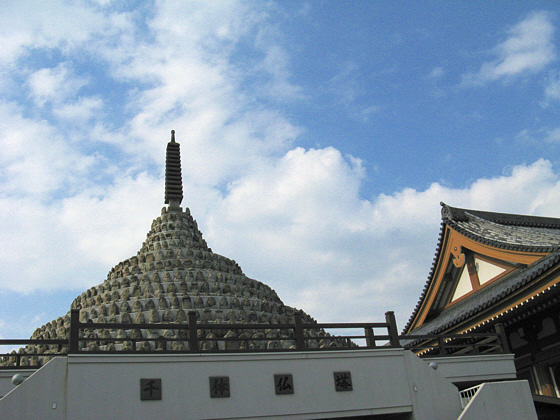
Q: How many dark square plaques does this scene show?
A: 4